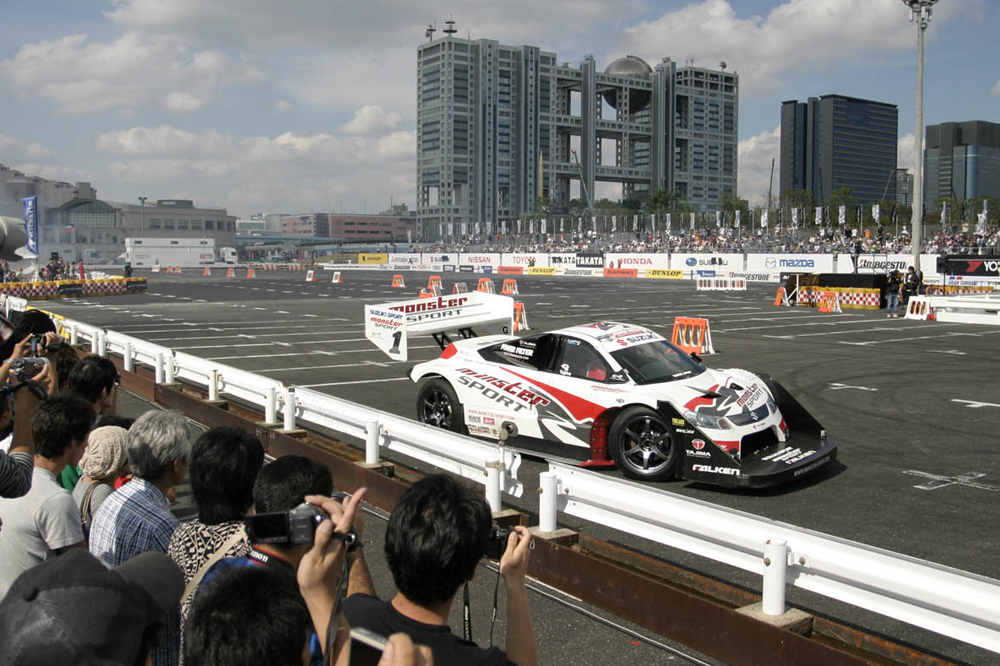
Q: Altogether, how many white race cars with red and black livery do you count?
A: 1